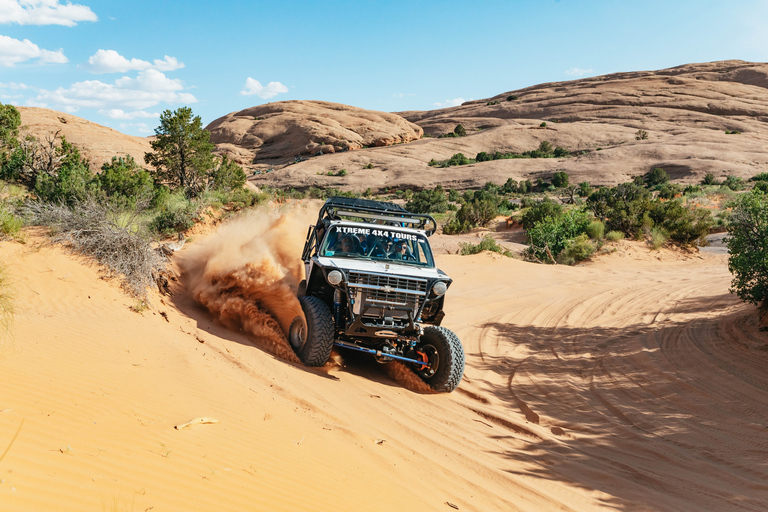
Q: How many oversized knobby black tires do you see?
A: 2